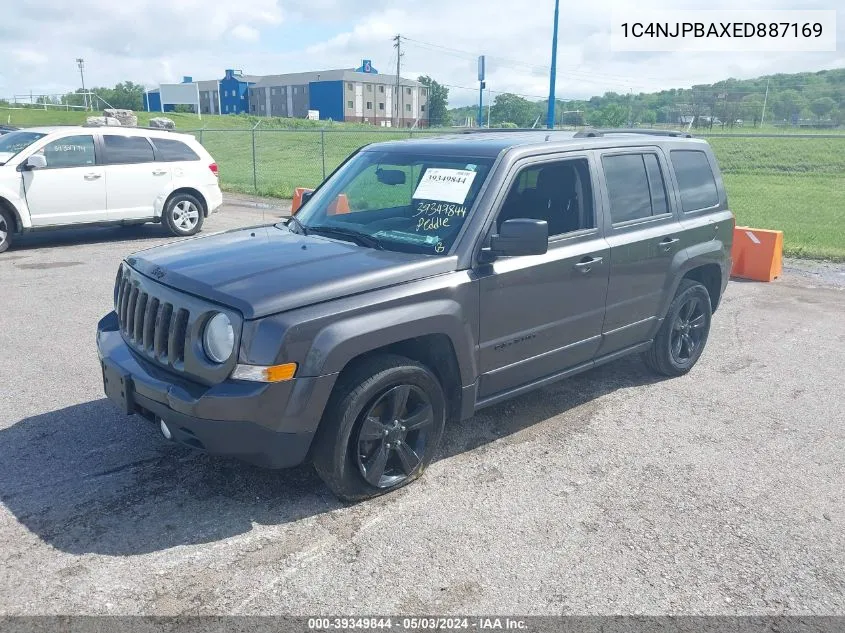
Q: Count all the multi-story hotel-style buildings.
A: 1